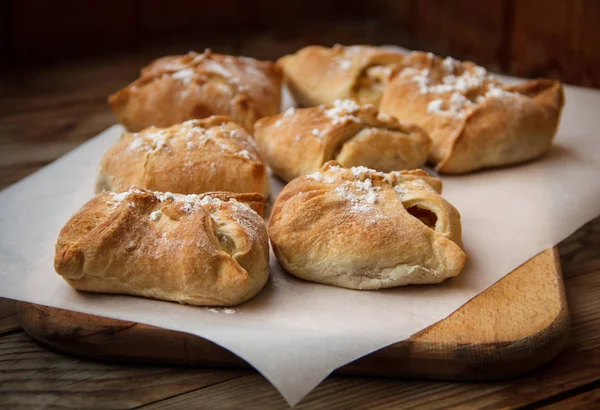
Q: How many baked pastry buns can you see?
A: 7